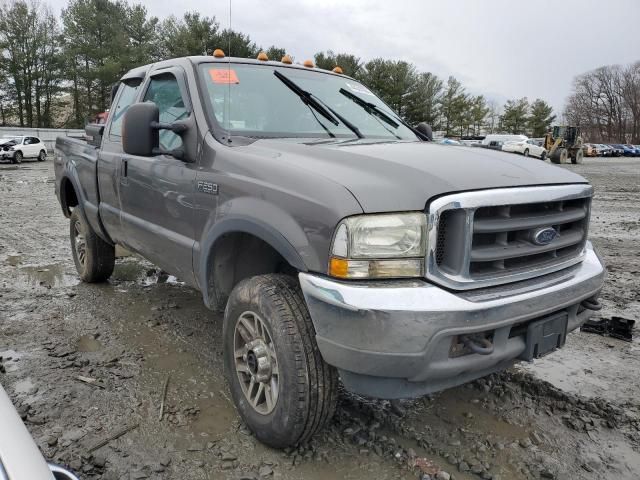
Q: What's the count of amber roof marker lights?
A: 5